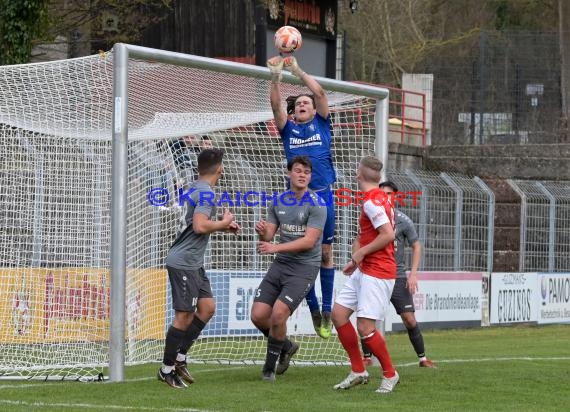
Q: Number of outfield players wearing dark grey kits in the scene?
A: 3